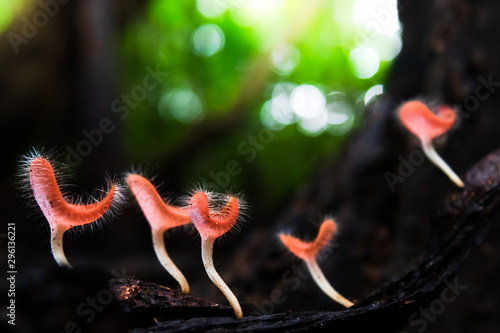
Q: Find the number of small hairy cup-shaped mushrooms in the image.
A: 5